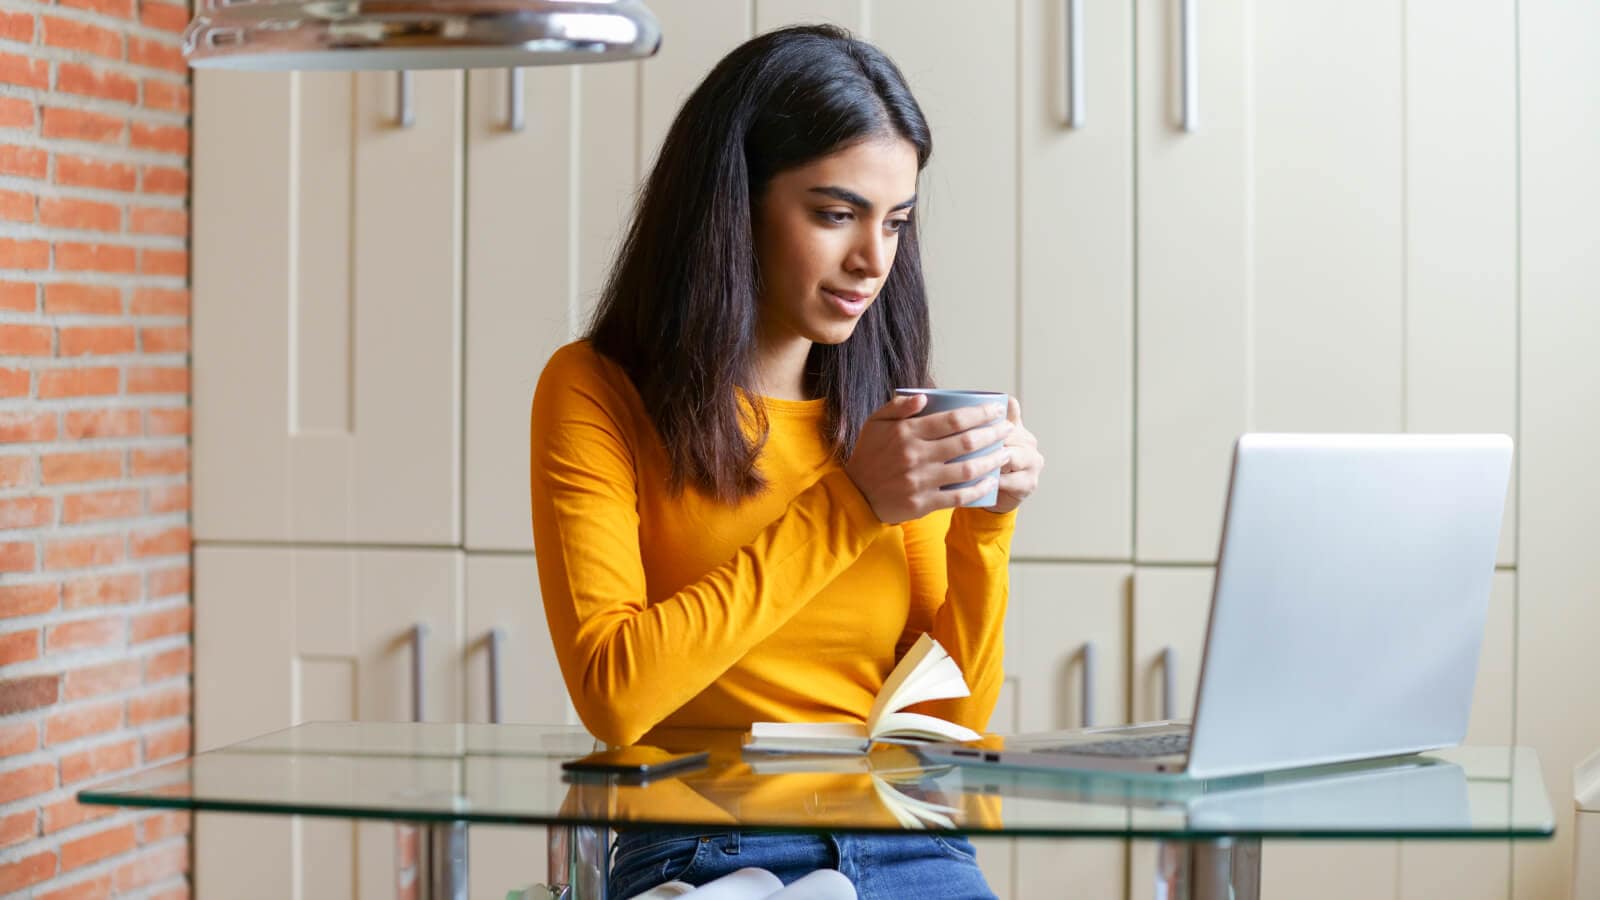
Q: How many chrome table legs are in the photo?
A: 3